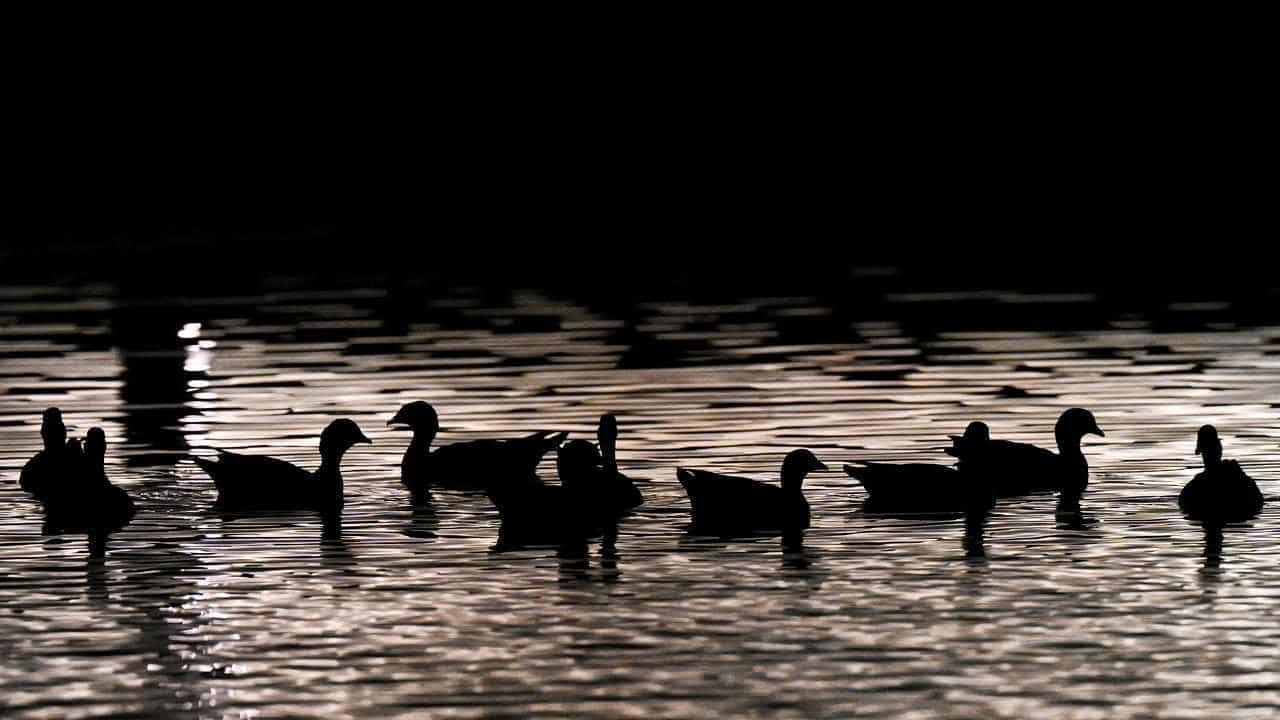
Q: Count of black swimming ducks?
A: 10